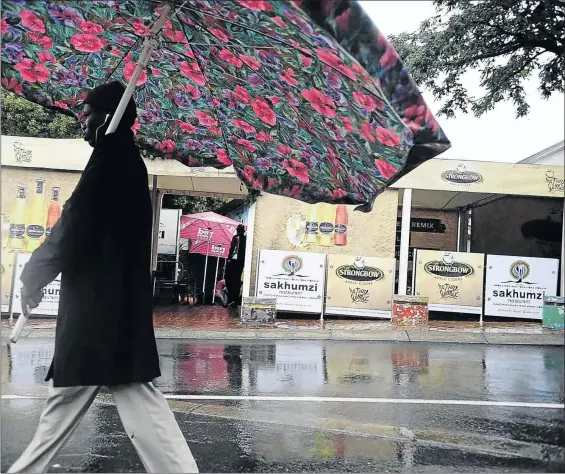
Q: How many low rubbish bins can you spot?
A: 3